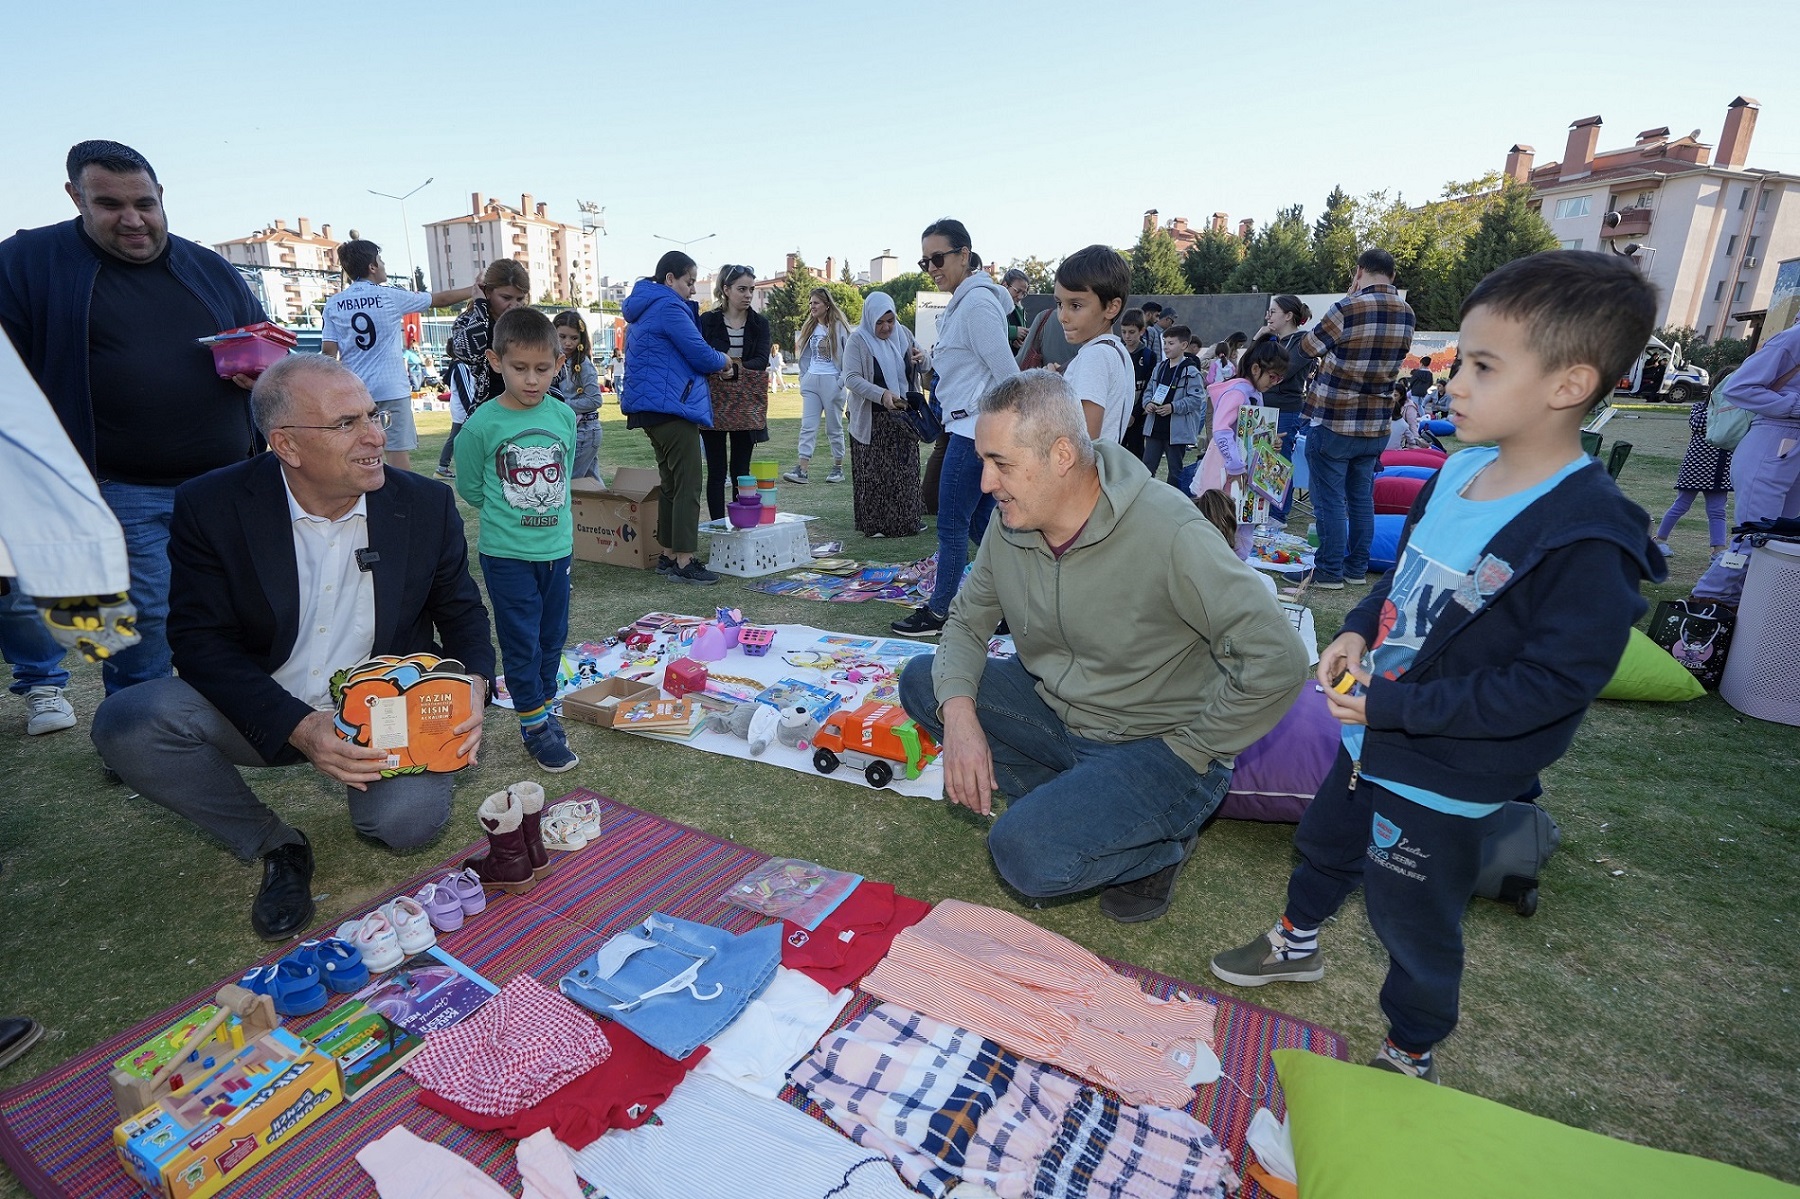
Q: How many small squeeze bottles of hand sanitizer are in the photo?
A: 0